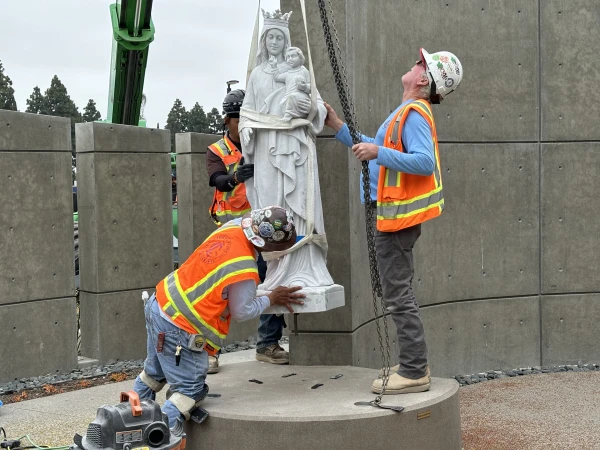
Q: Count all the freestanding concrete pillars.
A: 3